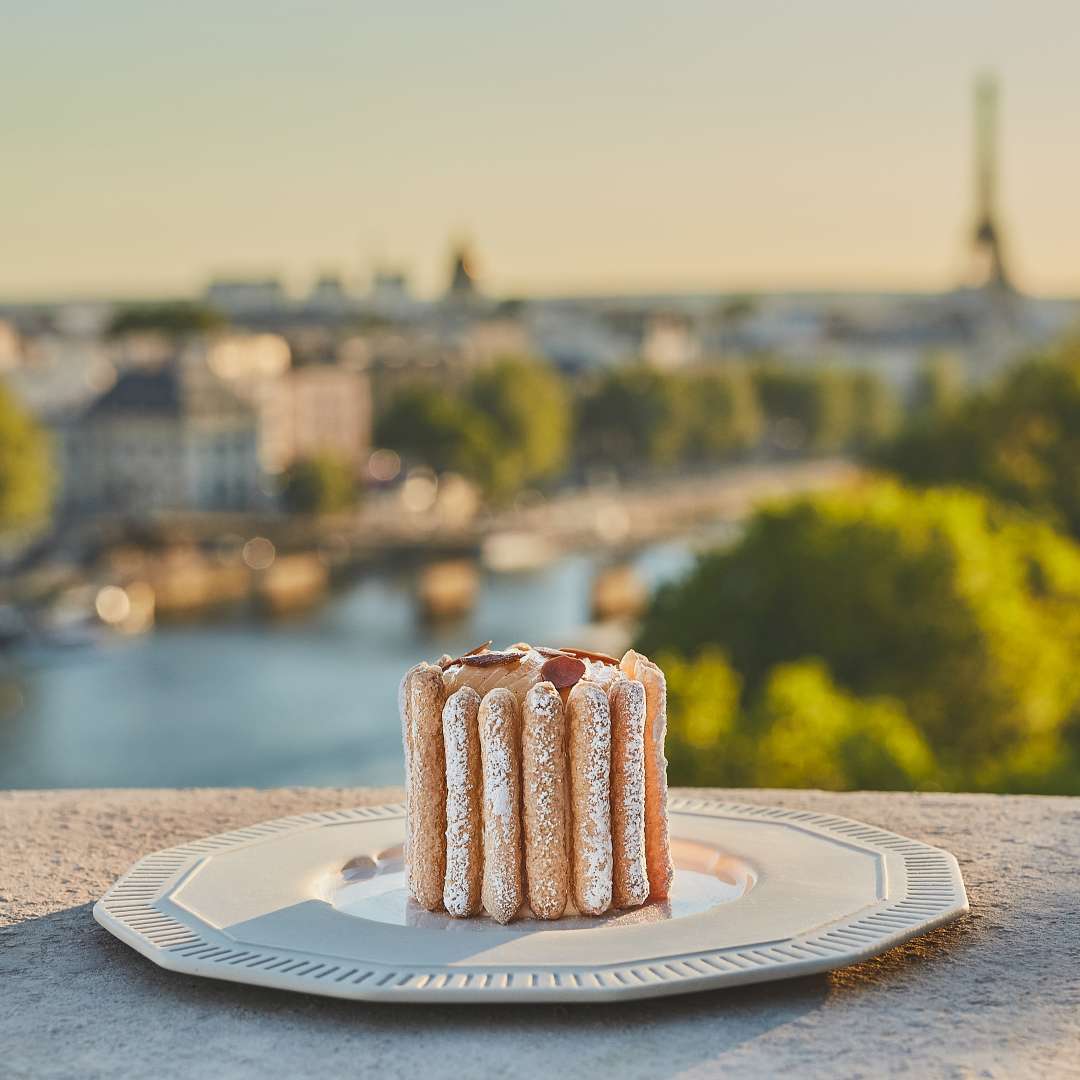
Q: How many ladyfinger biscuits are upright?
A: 7